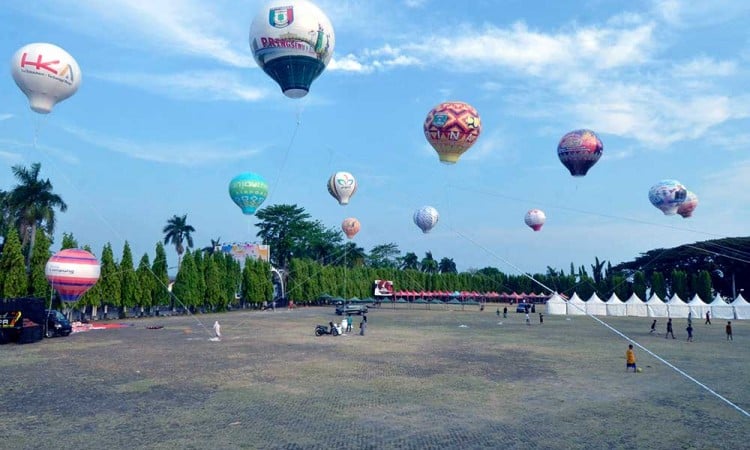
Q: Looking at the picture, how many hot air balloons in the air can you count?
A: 12